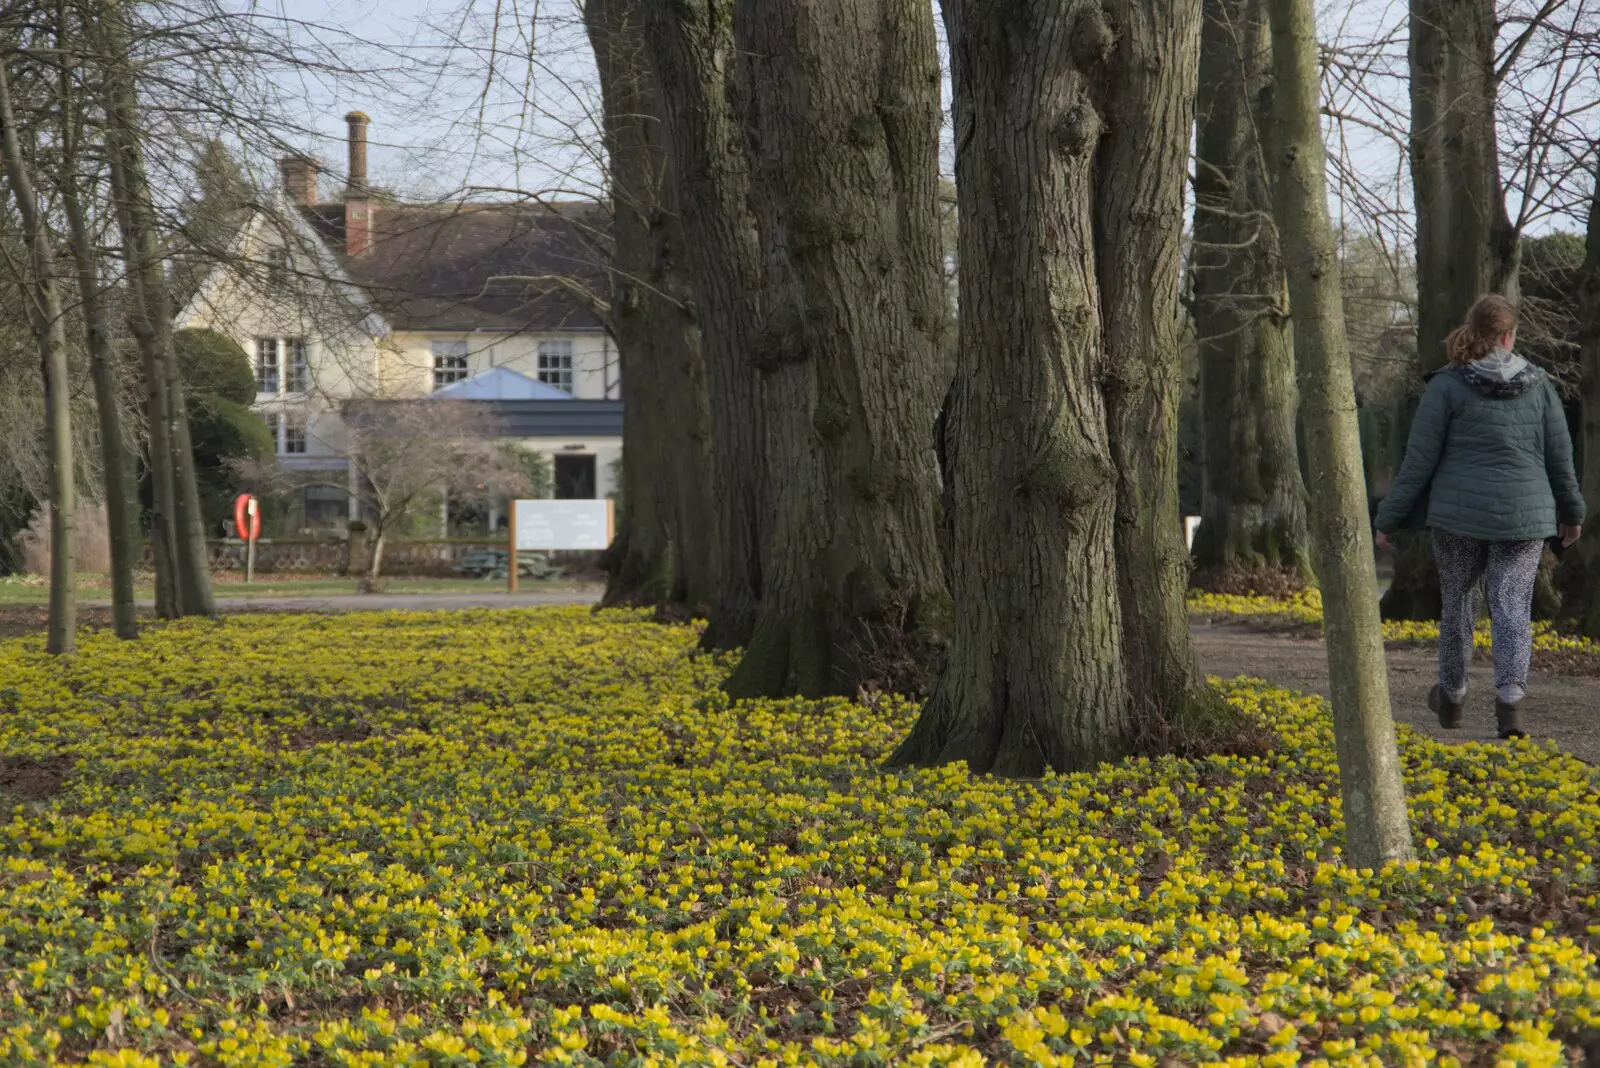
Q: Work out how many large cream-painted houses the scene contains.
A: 1